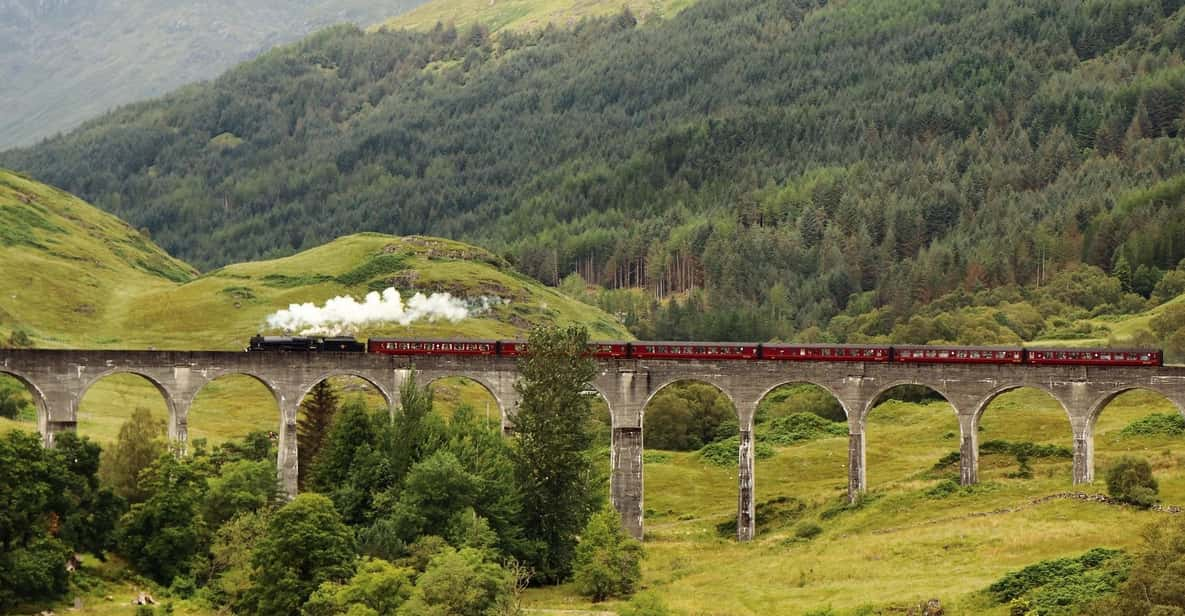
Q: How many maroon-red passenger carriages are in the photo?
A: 6